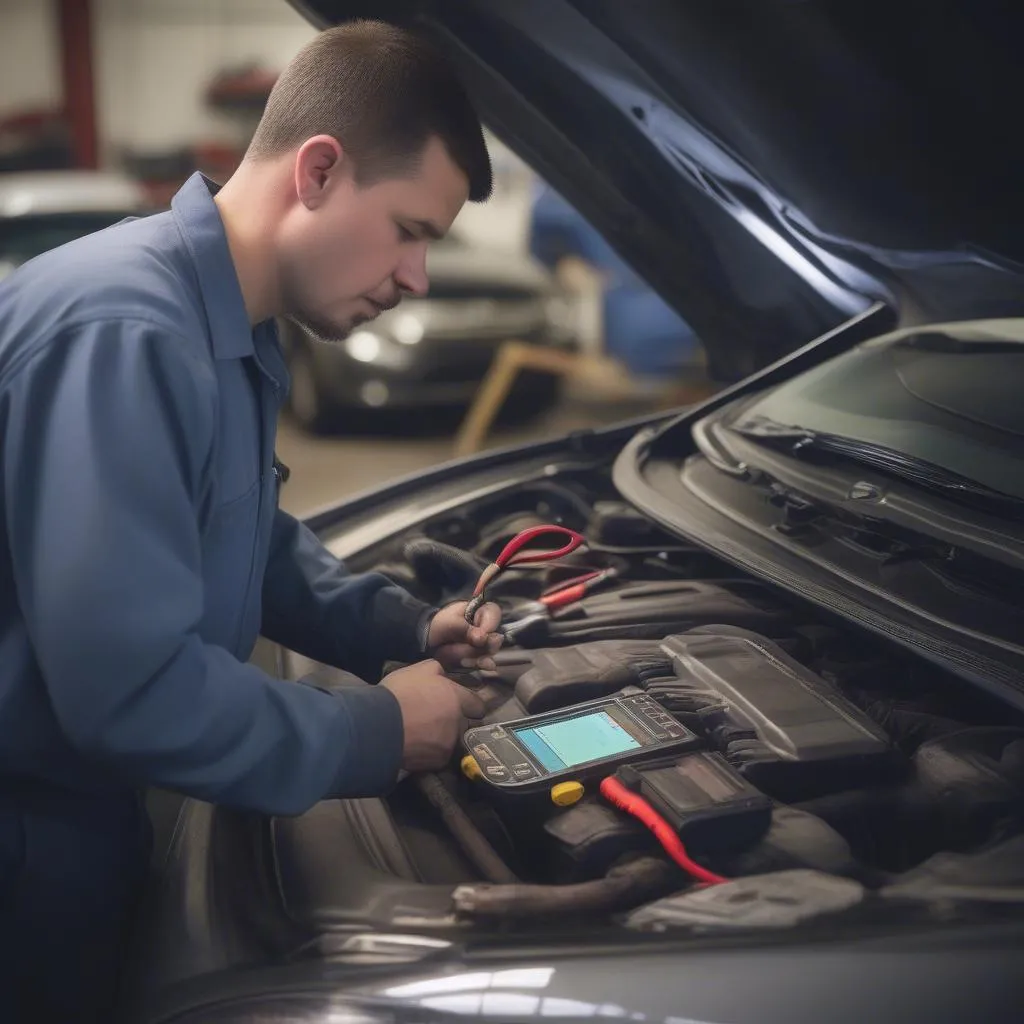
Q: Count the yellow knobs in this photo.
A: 2